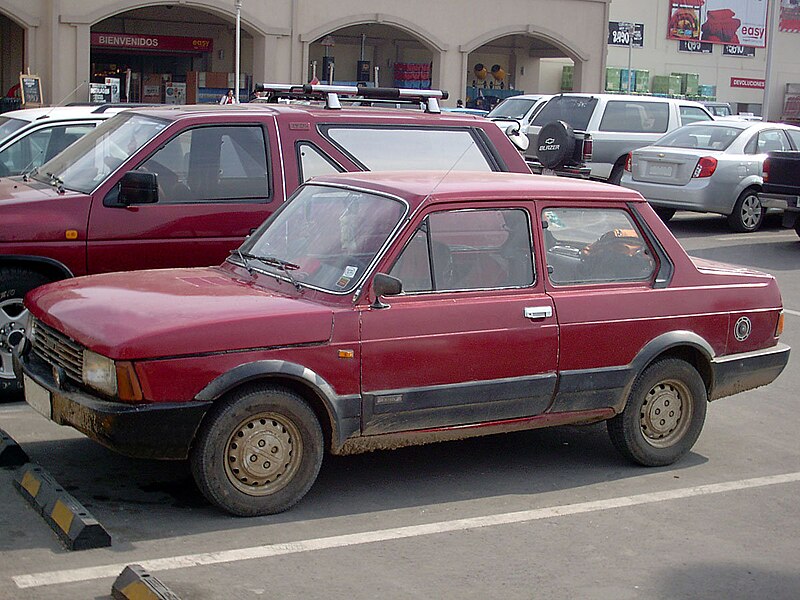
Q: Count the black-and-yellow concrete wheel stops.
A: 3